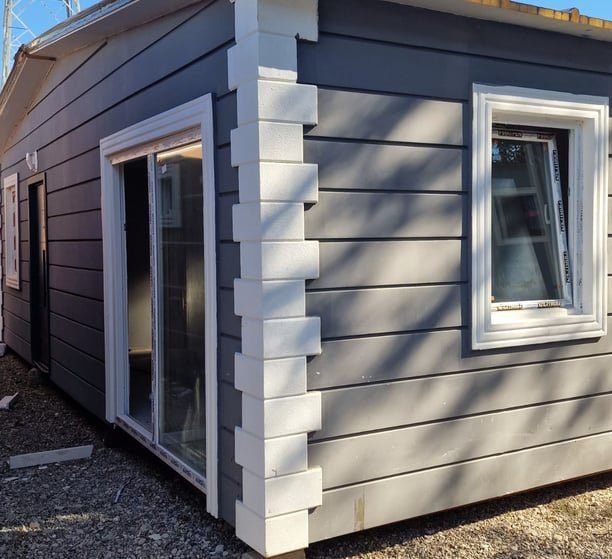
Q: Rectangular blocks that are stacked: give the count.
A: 14